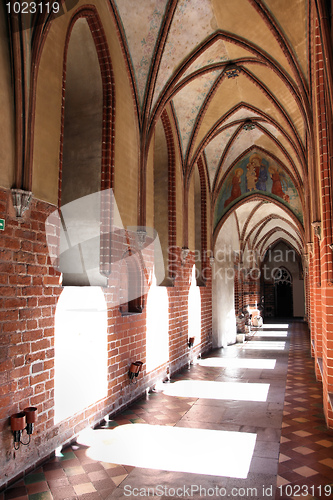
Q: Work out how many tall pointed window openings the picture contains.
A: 3